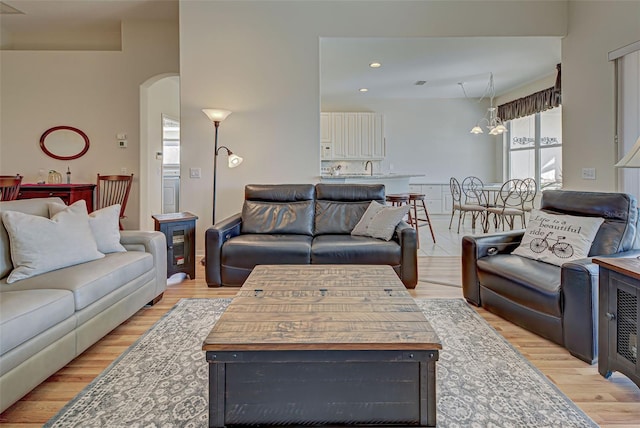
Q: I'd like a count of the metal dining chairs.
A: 4